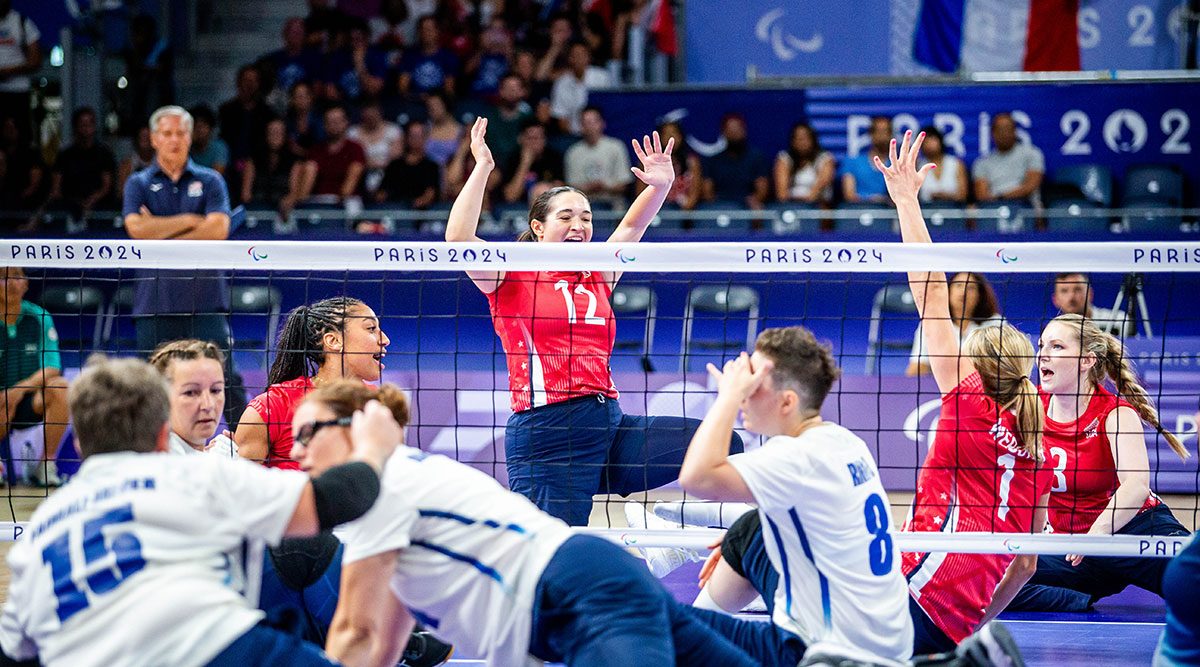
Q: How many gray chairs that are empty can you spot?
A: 6